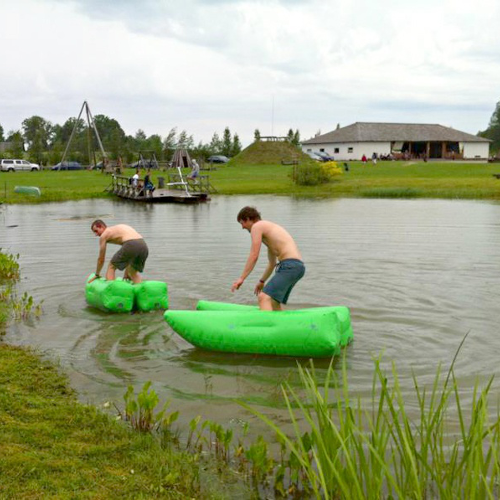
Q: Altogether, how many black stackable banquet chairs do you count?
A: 0